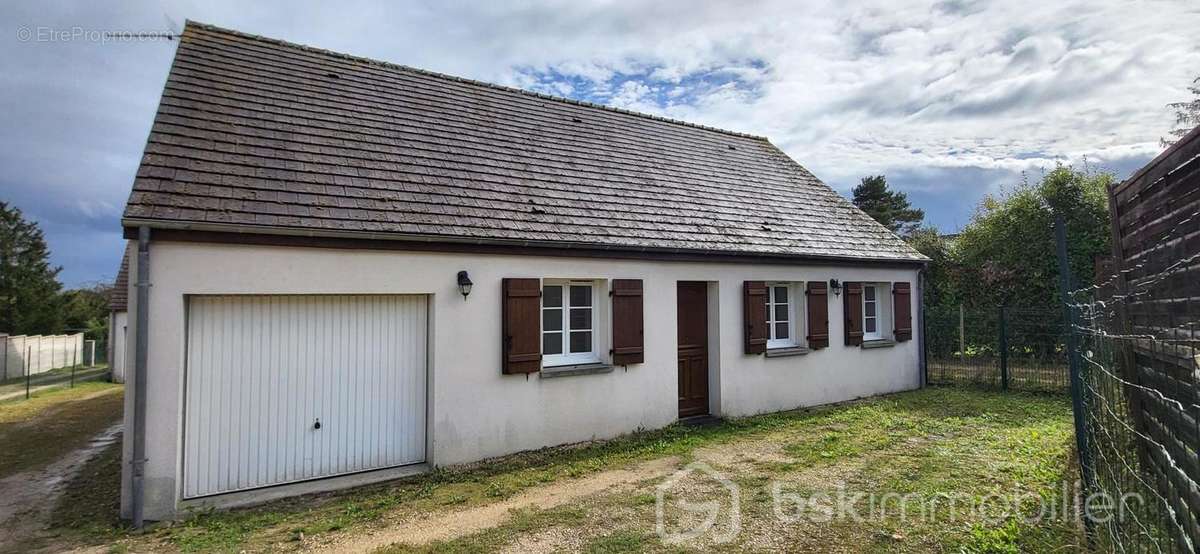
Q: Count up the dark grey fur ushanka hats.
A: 0